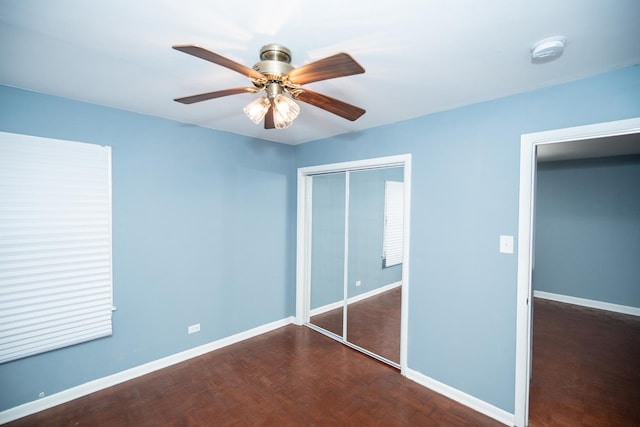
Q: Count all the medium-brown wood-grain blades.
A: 5